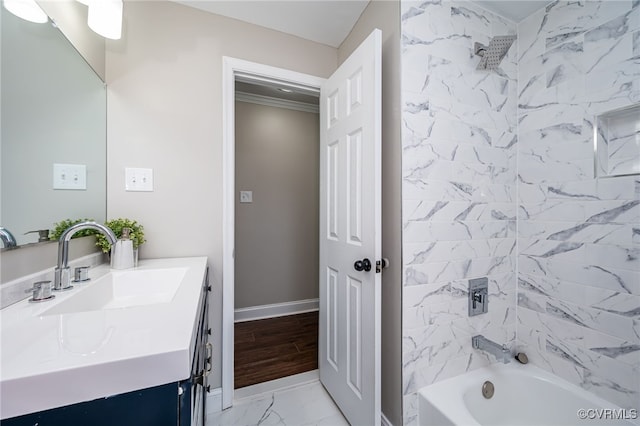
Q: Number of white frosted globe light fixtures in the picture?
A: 2